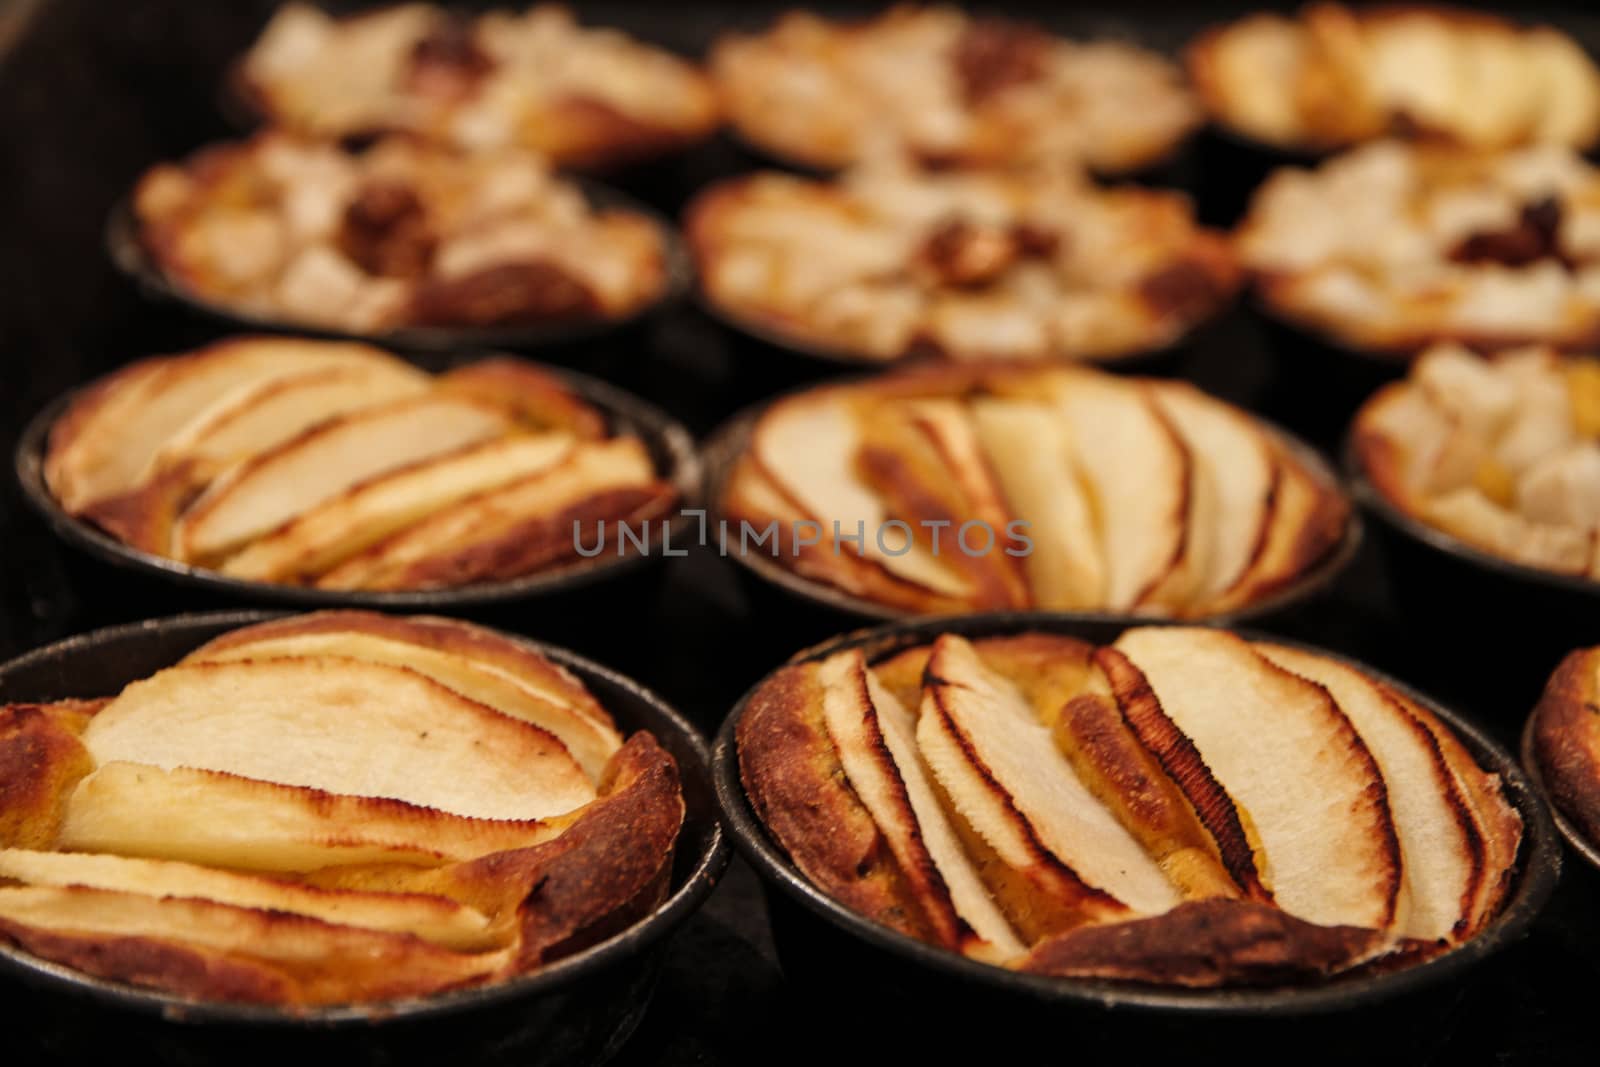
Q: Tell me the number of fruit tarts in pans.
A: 12